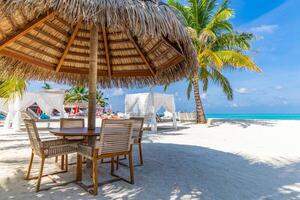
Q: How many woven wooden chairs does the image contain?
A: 4